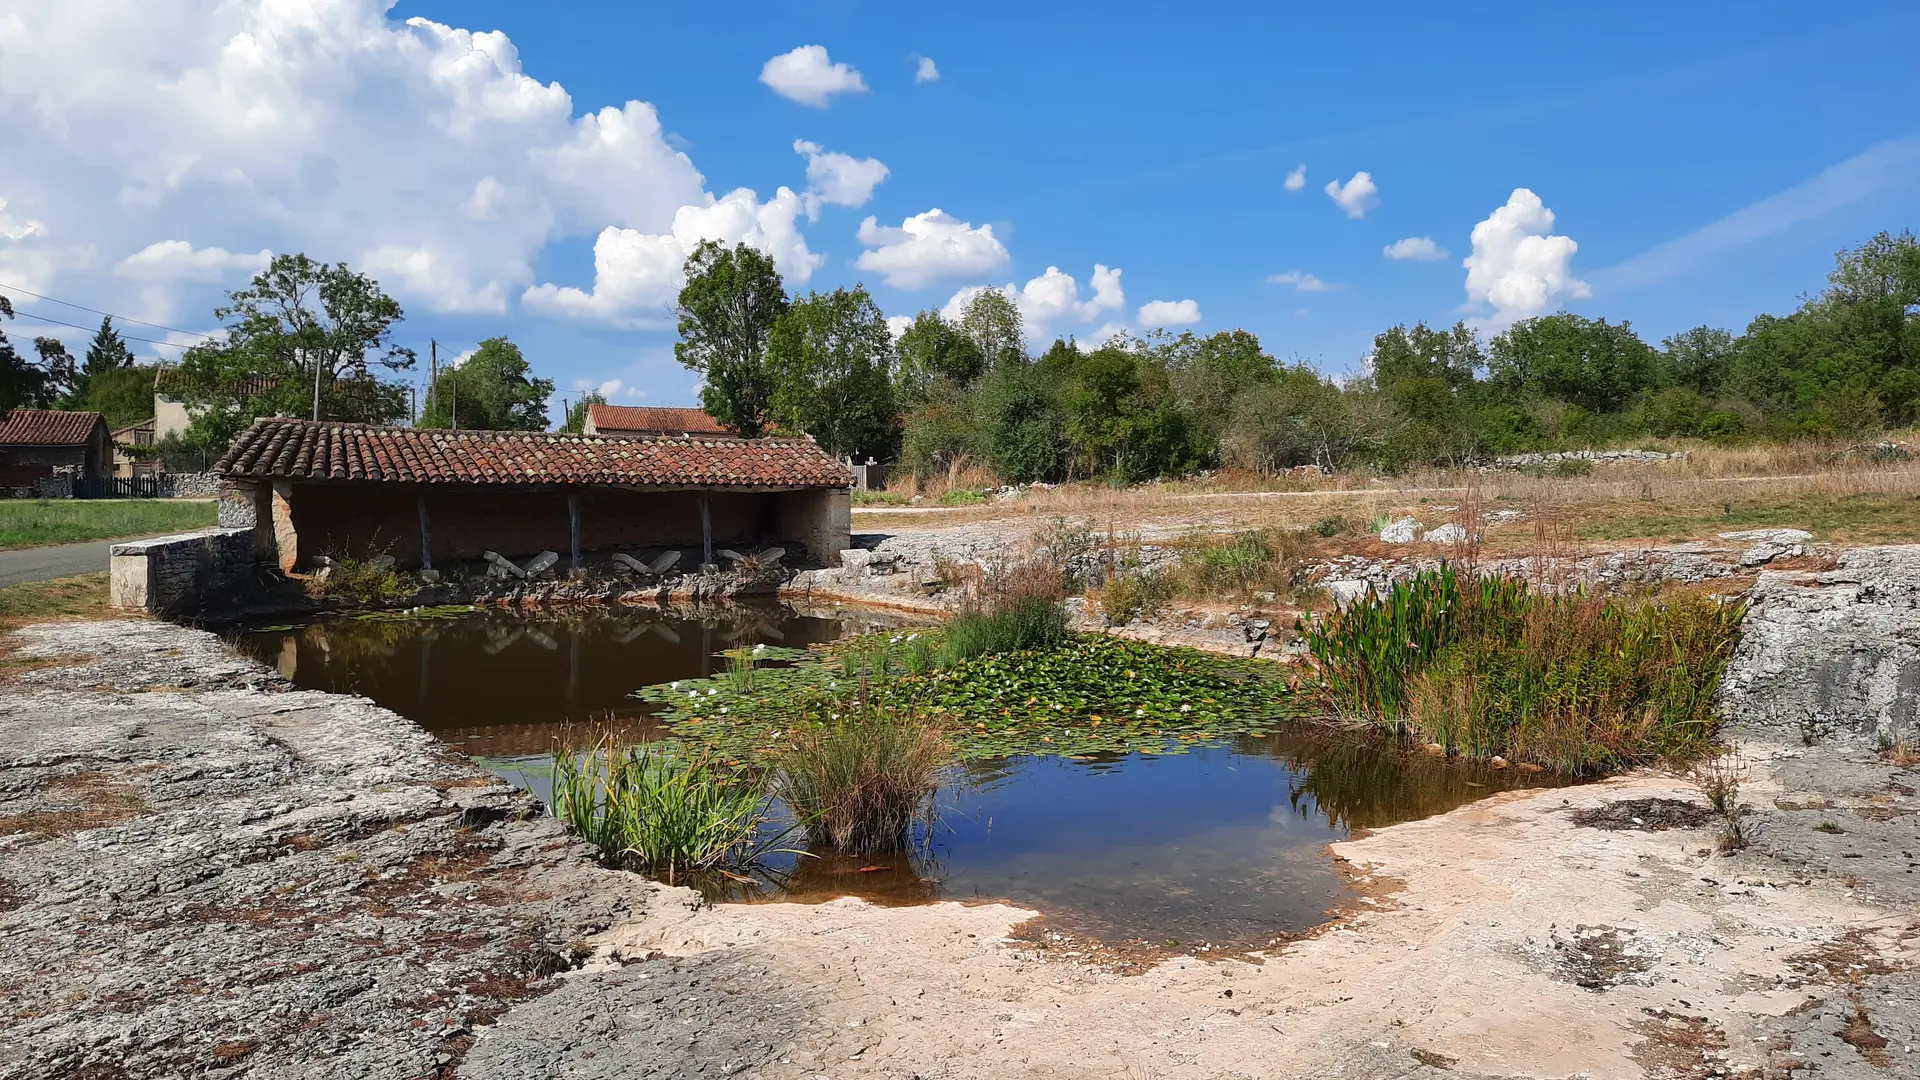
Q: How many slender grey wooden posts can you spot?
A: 3